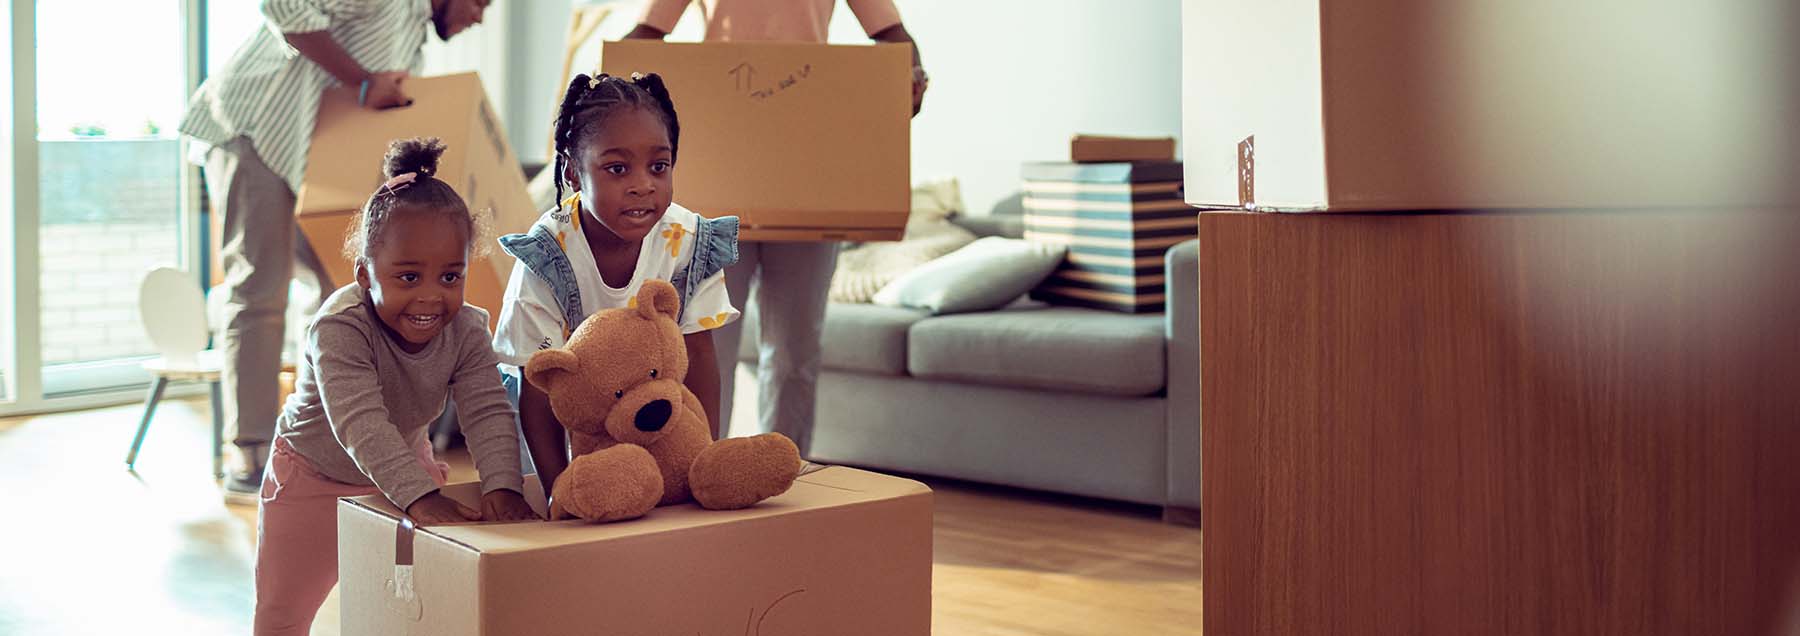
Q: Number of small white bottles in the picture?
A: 0